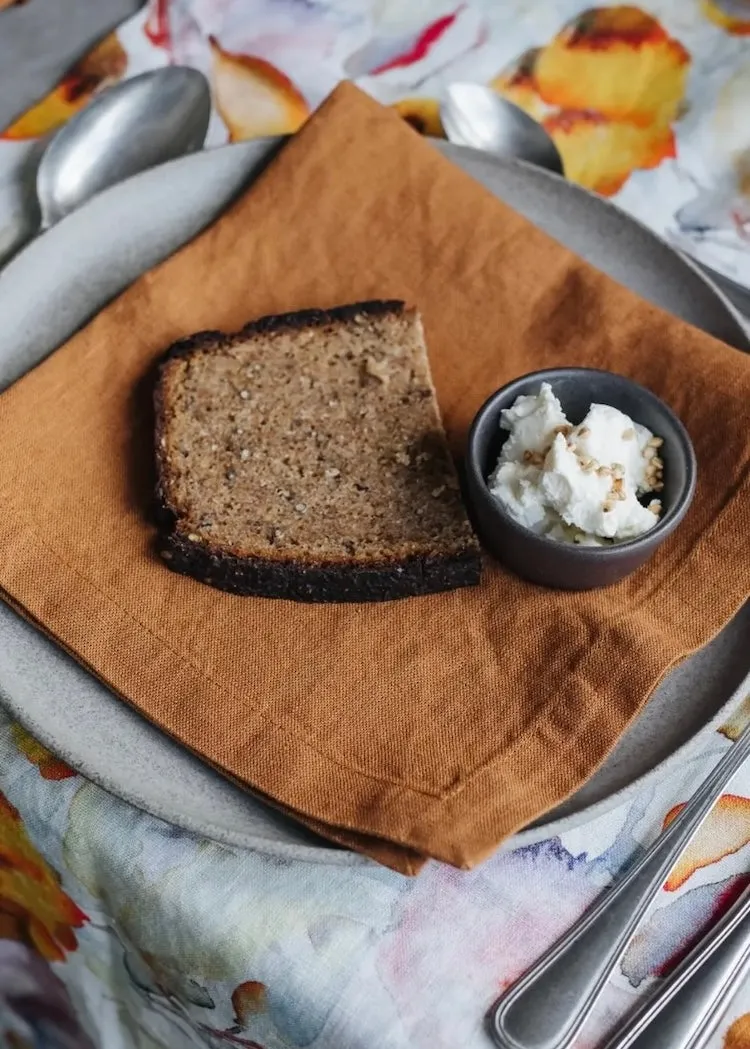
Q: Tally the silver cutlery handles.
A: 2